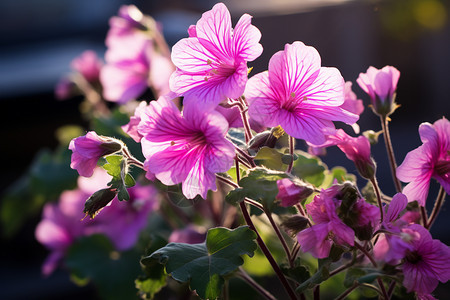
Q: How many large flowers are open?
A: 3